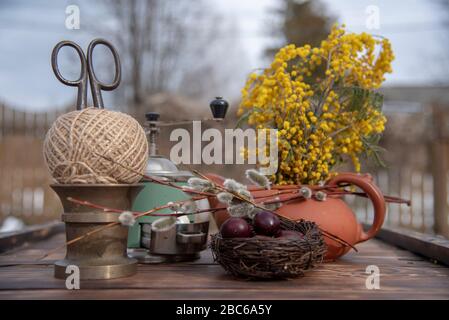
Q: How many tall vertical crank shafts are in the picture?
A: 1